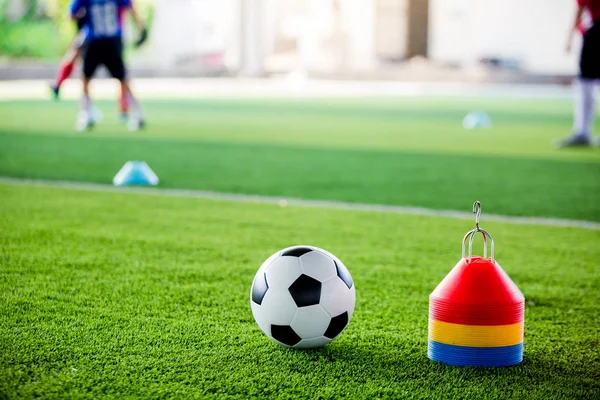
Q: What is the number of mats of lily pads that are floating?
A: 0